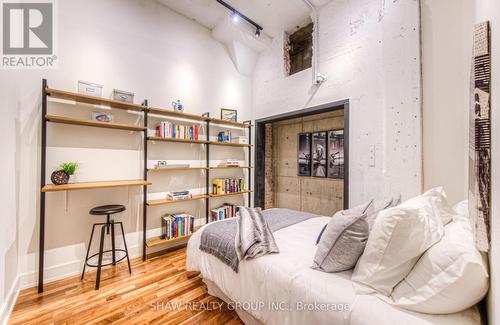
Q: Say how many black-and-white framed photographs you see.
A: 3